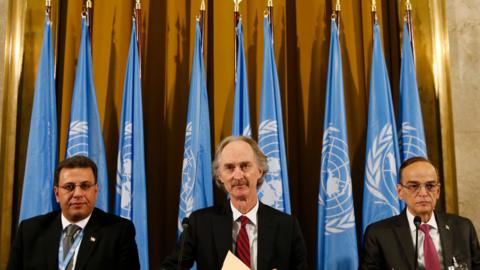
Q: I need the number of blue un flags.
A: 9